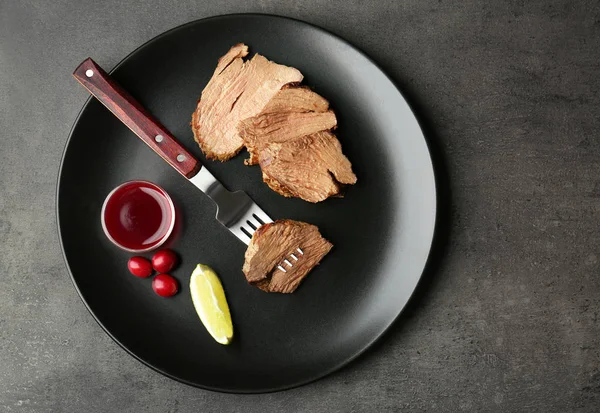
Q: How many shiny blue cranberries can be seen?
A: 0